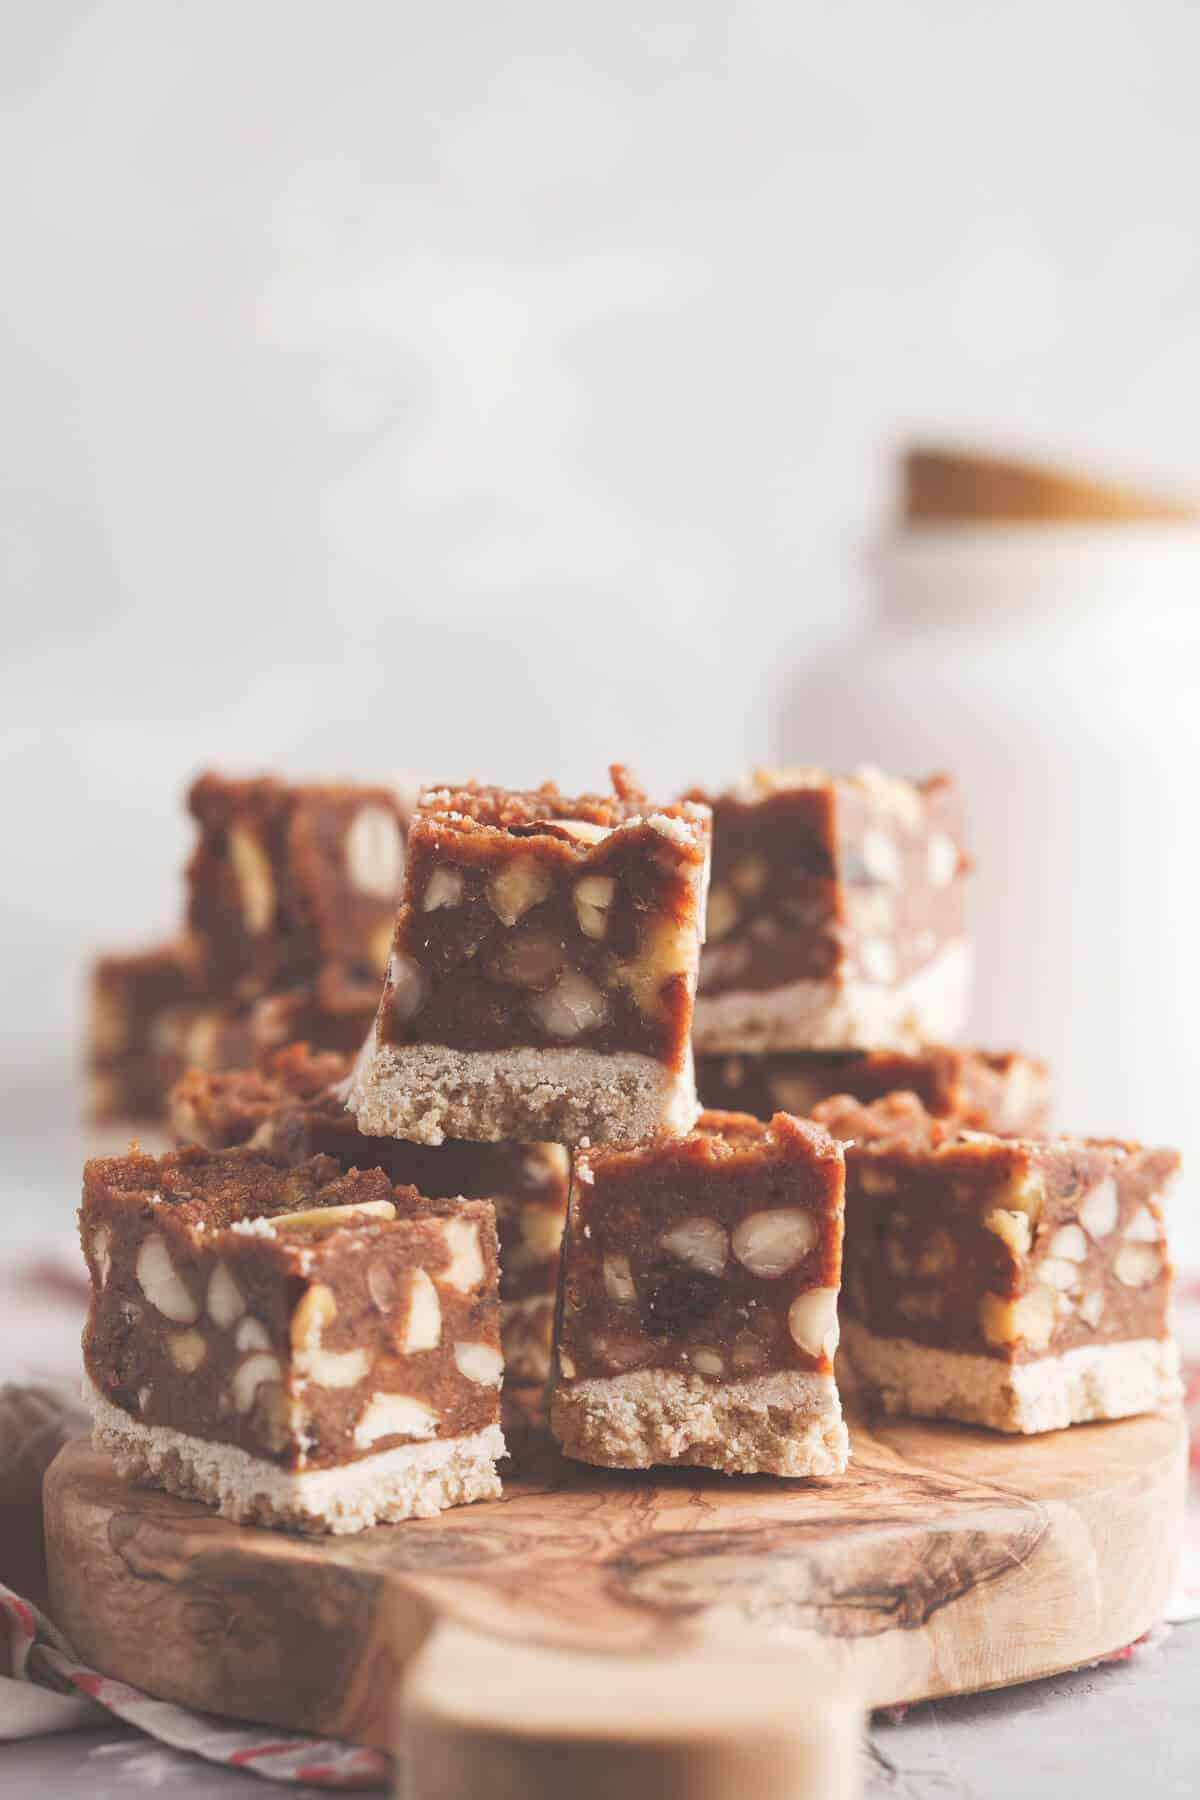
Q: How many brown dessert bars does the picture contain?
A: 9